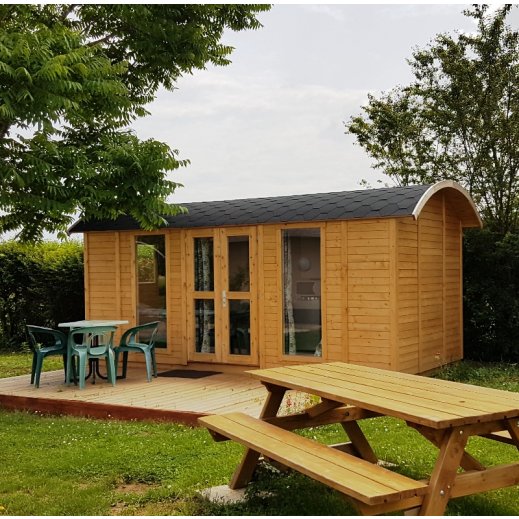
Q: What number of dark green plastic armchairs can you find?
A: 3